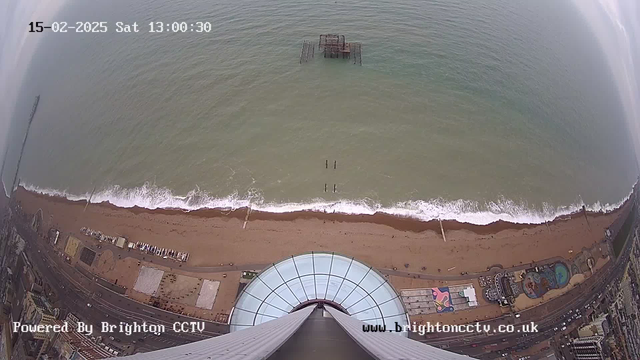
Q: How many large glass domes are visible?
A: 1